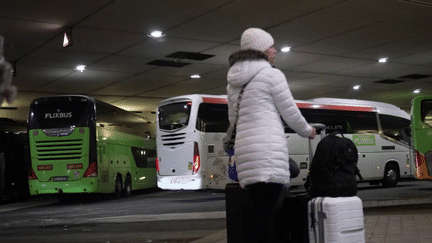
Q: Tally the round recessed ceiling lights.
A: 7